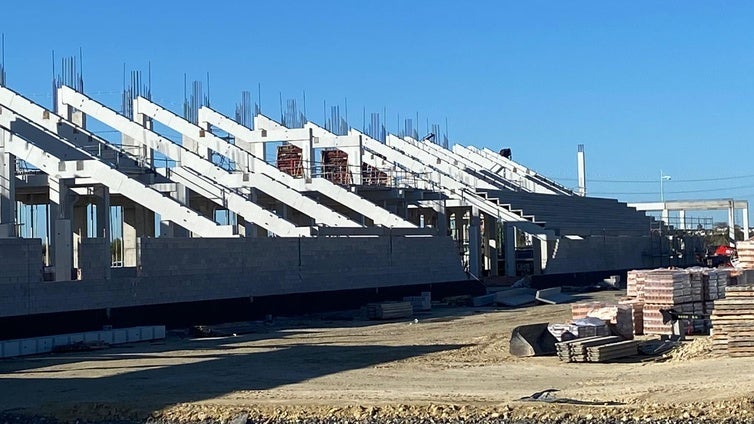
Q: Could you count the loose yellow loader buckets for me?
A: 0